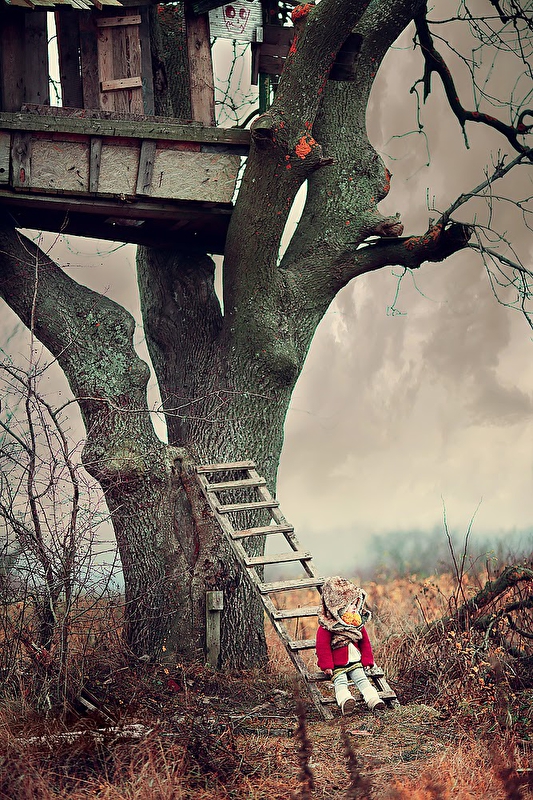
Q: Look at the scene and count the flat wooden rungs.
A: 10